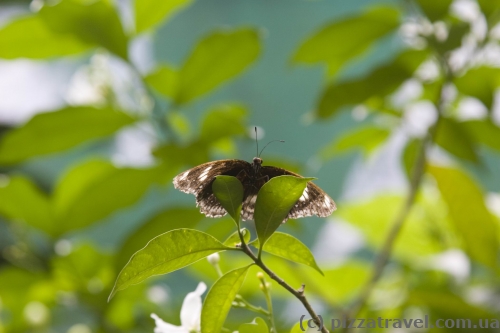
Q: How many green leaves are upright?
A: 2